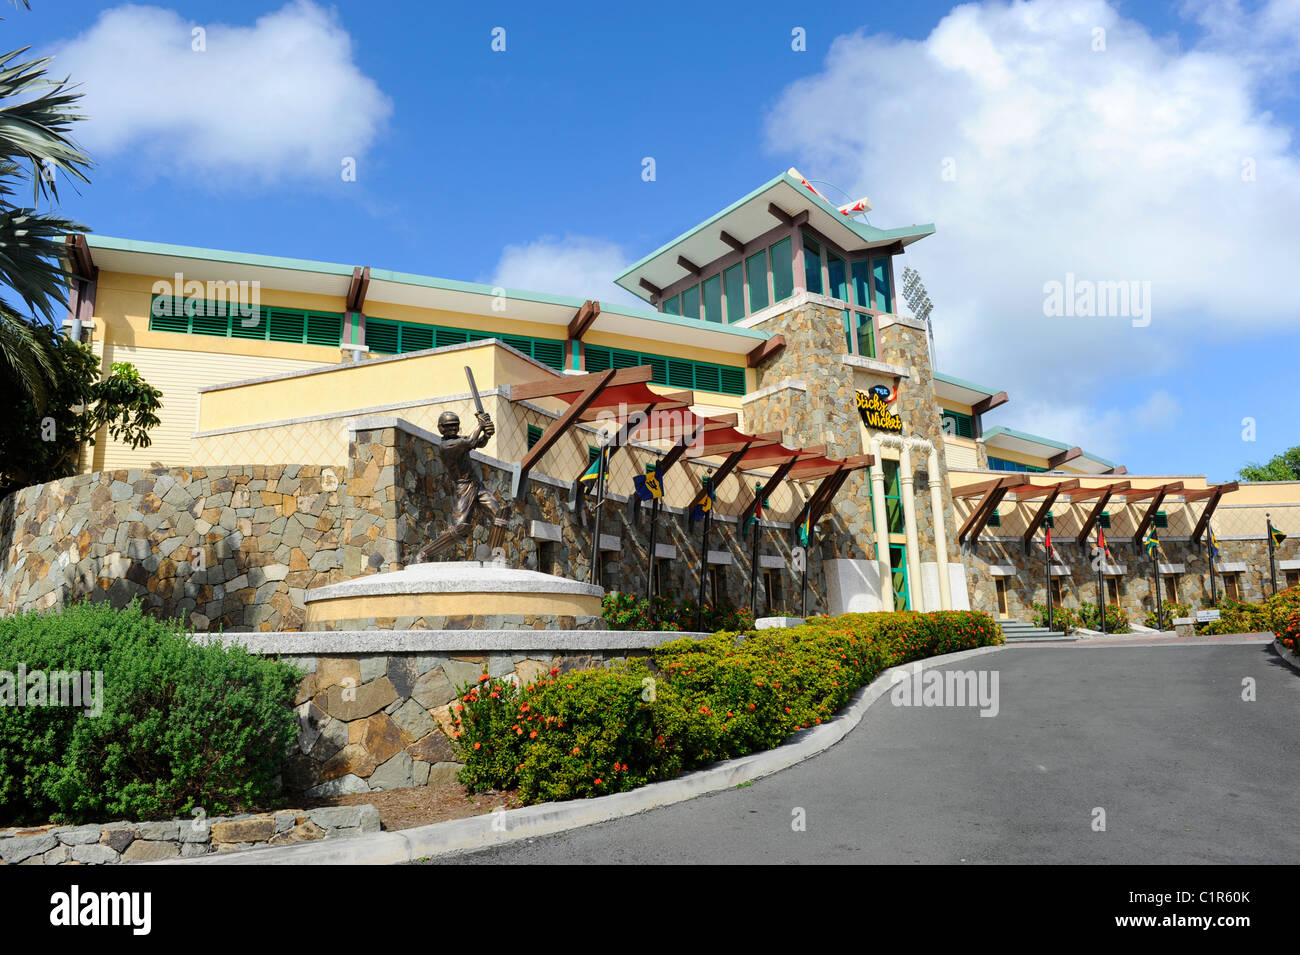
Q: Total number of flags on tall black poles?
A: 10